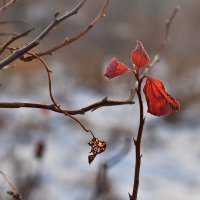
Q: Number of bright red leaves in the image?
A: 3